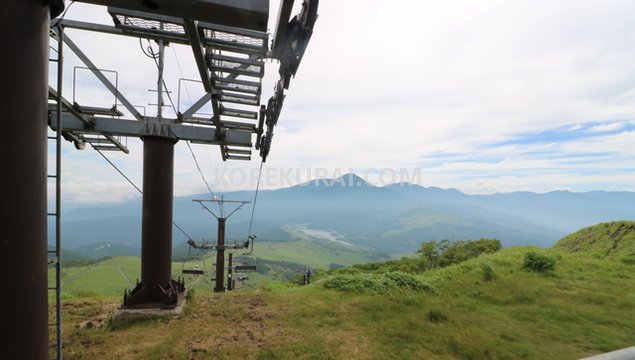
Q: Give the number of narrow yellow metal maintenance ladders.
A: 0